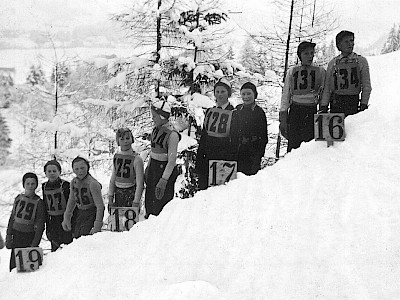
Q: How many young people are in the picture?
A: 9